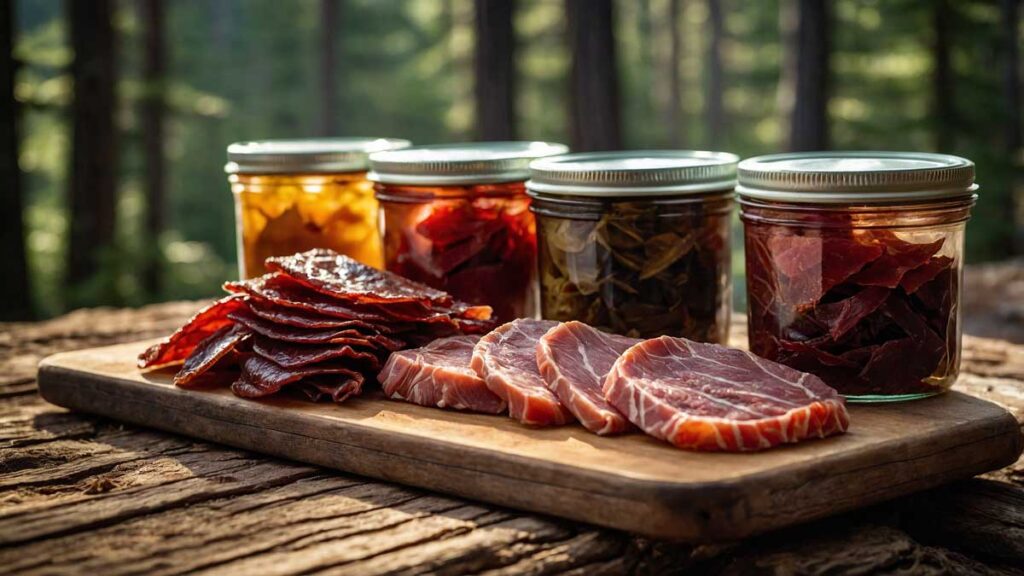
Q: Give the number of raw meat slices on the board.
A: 4